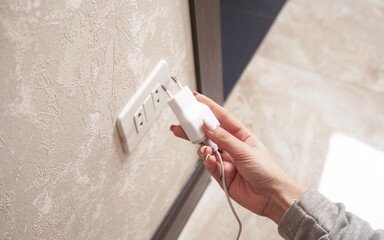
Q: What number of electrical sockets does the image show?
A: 2